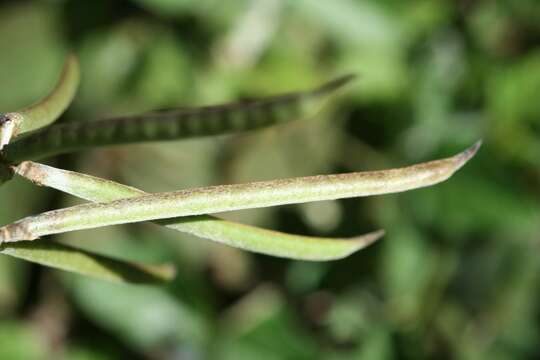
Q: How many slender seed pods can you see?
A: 5